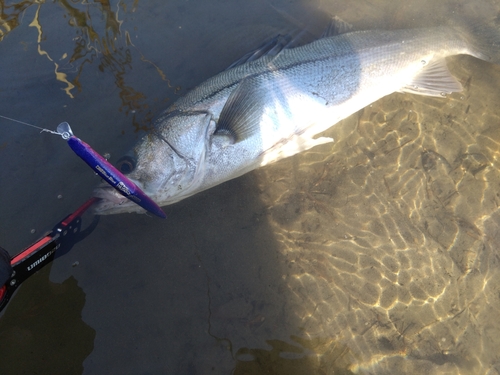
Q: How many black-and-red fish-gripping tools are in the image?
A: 1